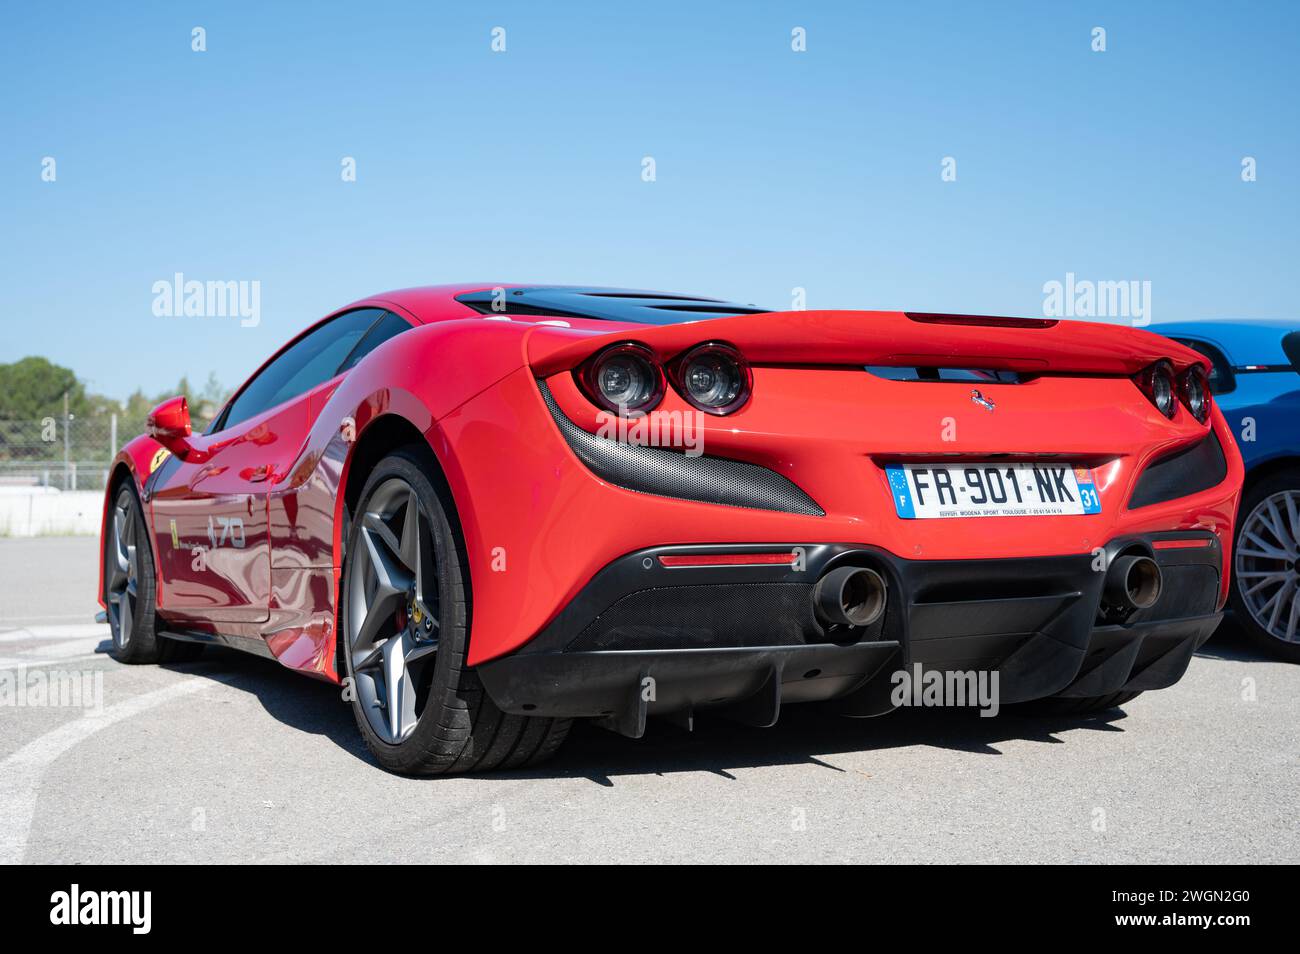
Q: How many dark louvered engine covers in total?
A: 1